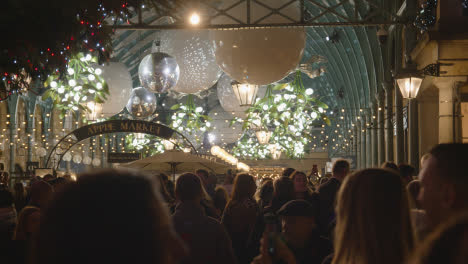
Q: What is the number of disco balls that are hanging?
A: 2